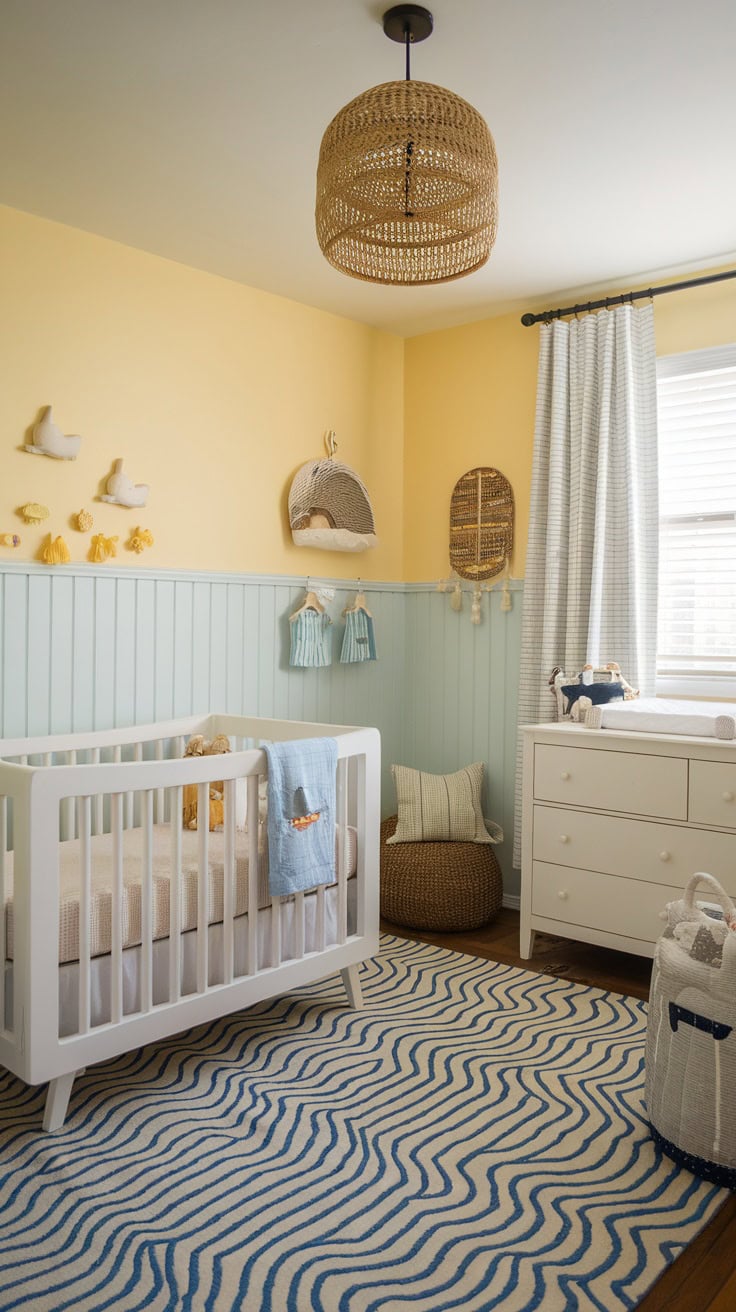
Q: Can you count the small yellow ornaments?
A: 6